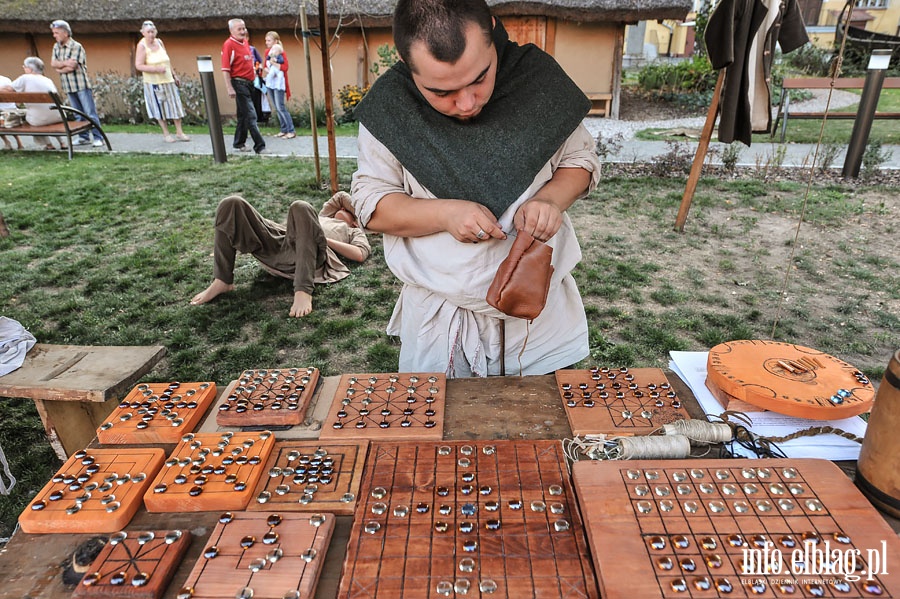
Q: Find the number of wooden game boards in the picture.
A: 12